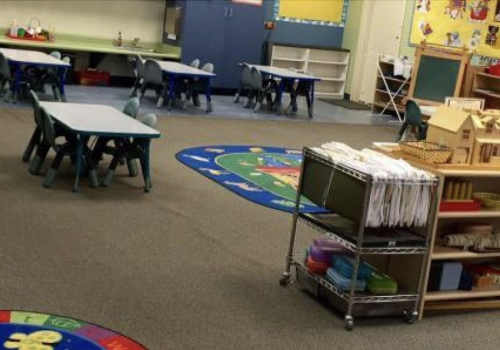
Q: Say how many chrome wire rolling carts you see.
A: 1